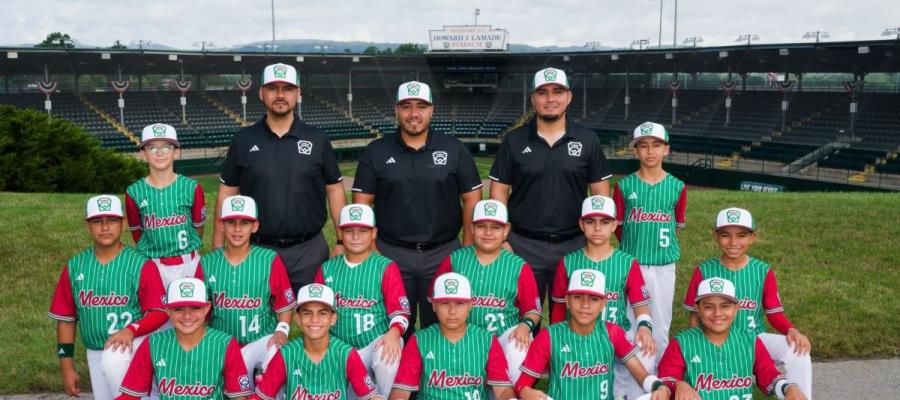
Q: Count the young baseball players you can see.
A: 13